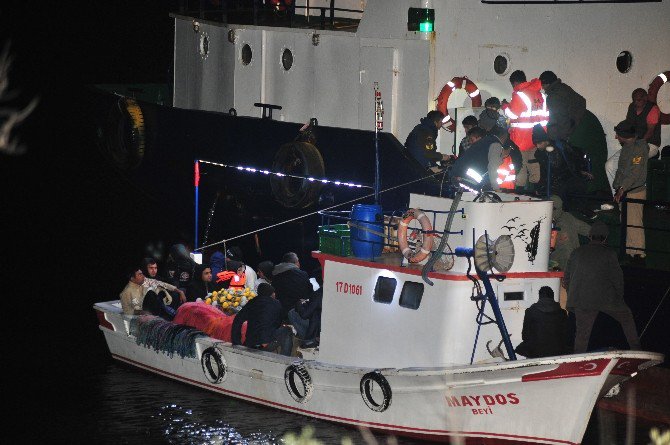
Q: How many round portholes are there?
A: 5